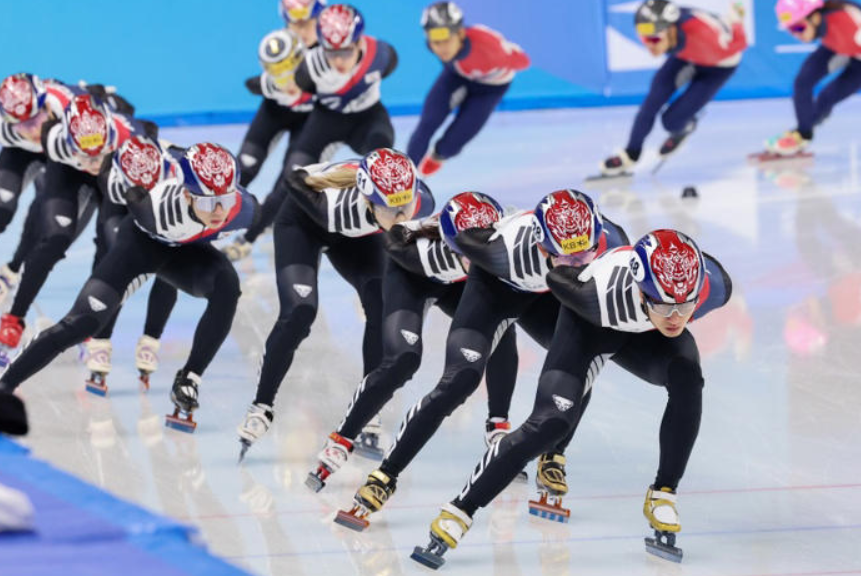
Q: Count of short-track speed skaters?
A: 14